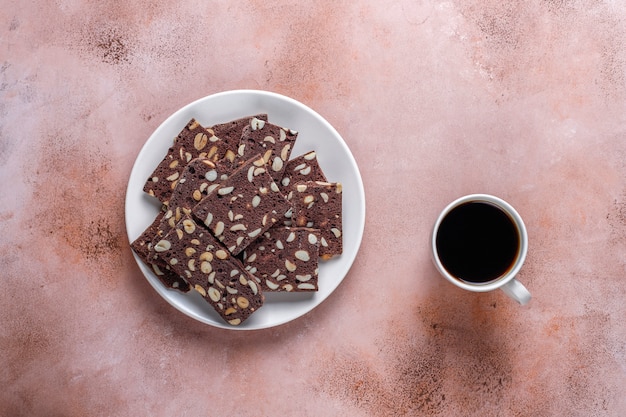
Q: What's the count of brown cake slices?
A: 10